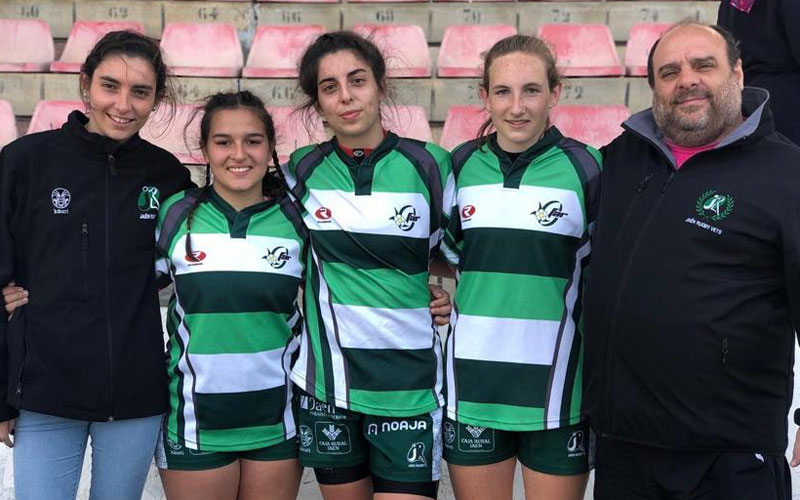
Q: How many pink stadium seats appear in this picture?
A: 15